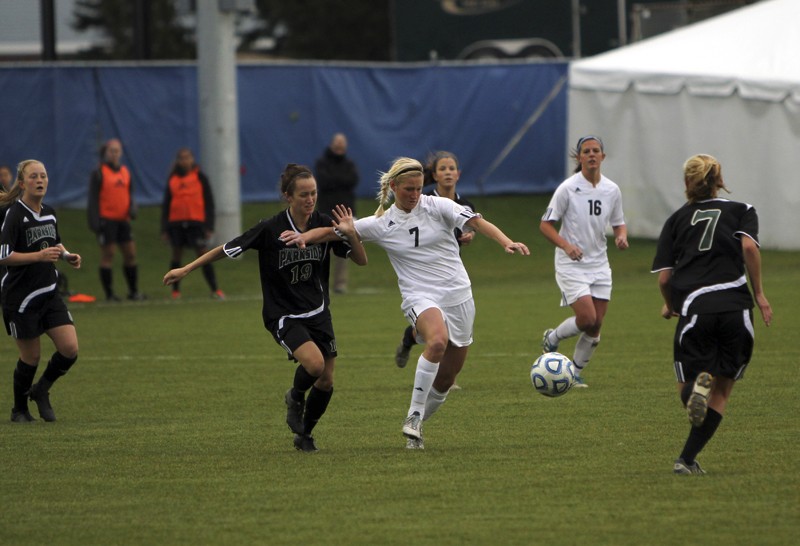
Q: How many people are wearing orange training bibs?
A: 2